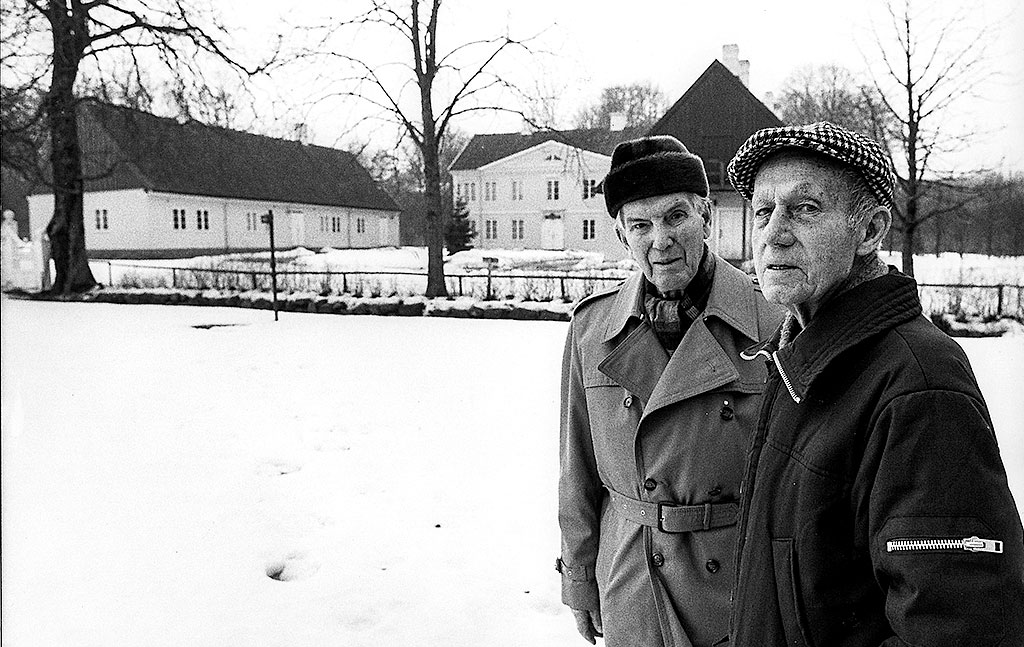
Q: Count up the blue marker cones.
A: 0